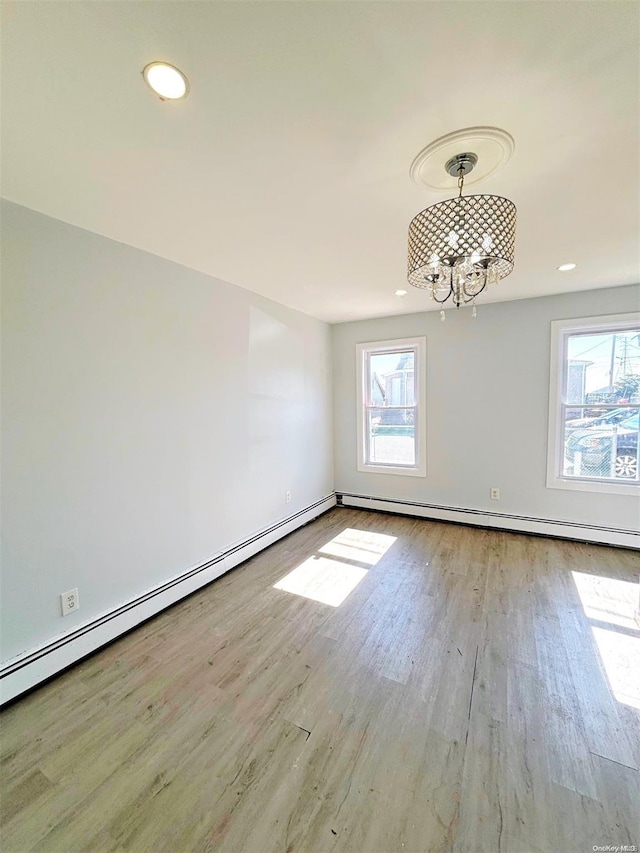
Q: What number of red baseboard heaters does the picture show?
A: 0